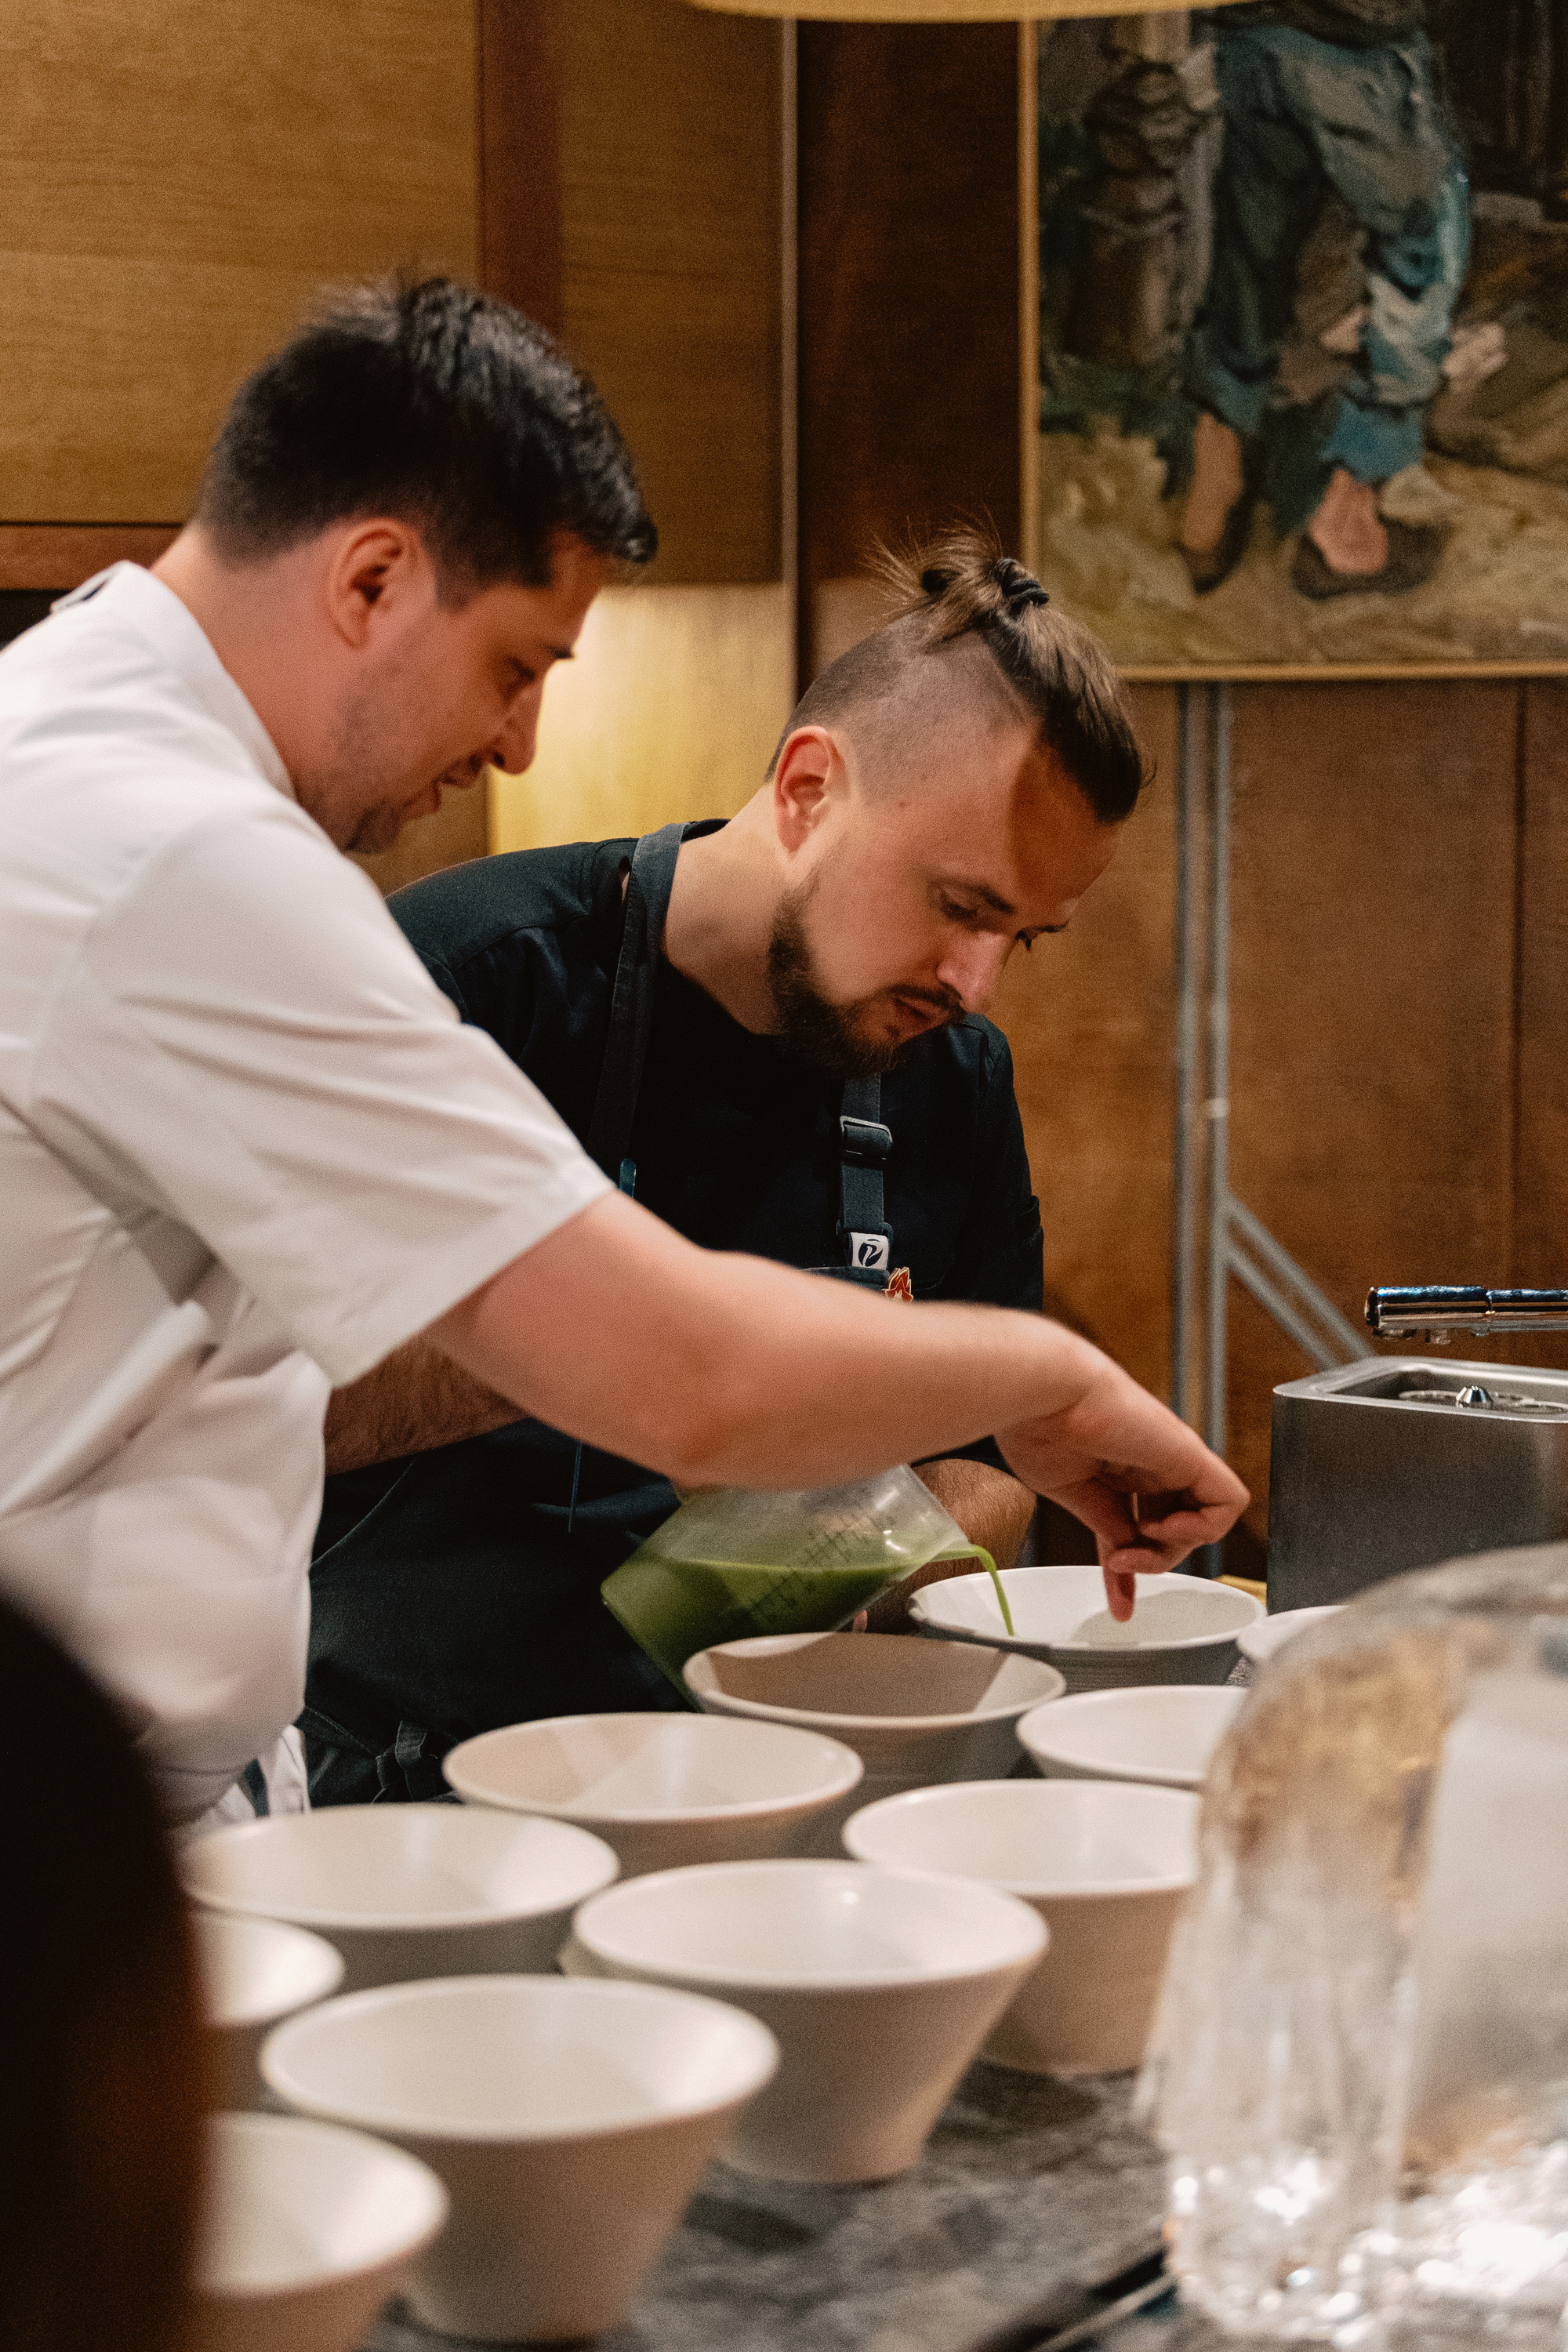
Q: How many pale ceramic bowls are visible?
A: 11